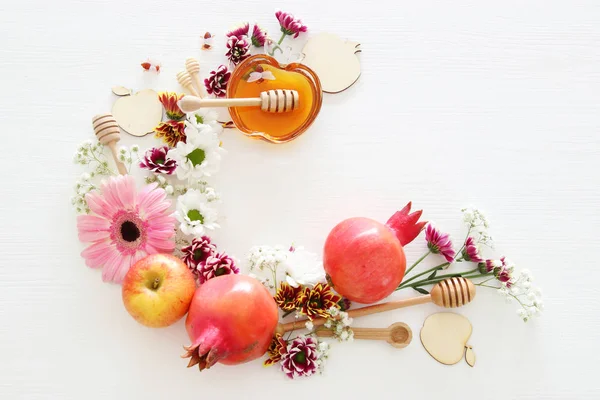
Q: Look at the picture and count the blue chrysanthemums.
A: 0